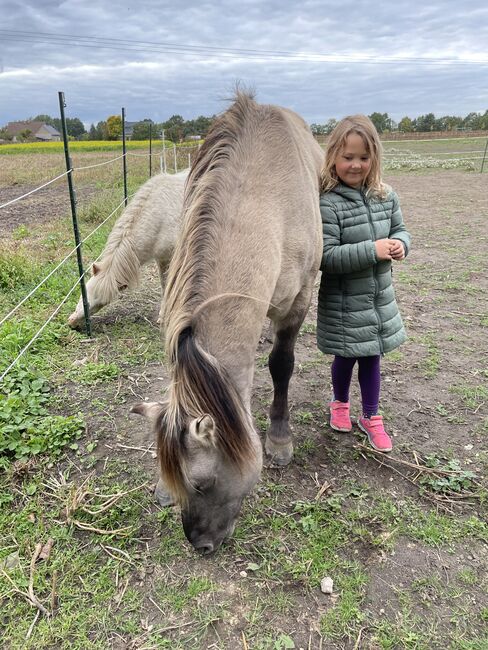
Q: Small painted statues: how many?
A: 0